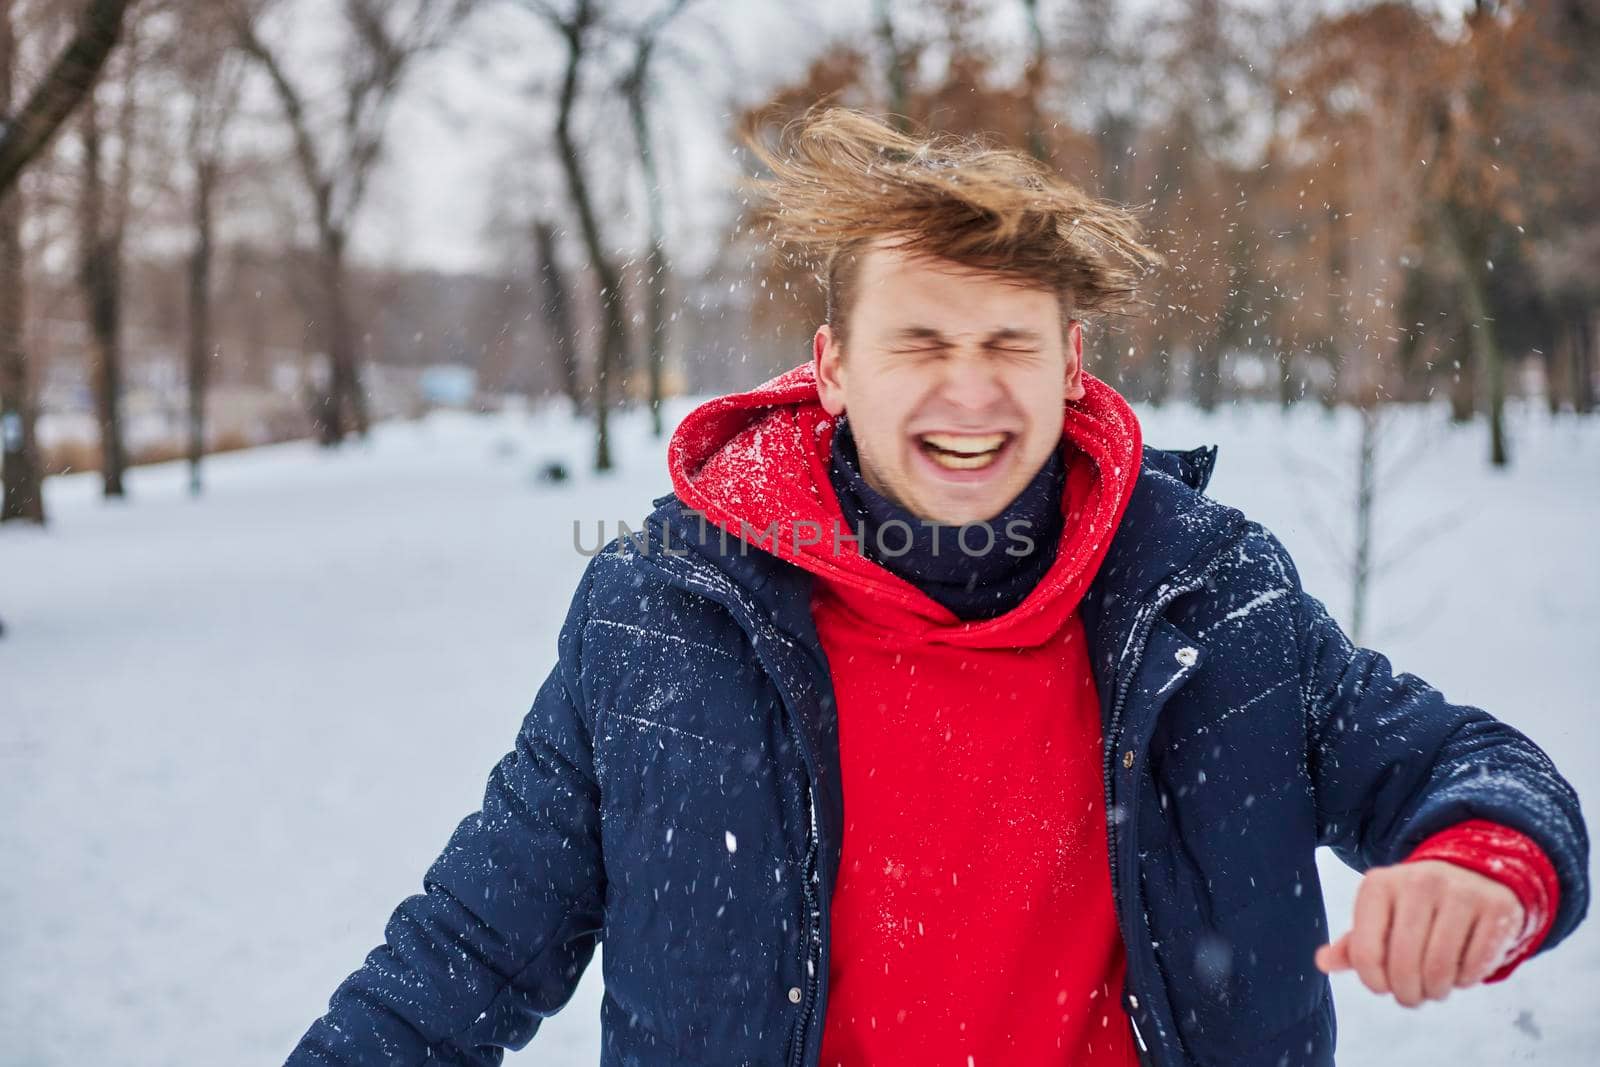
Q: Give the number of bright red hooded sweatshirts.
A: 1